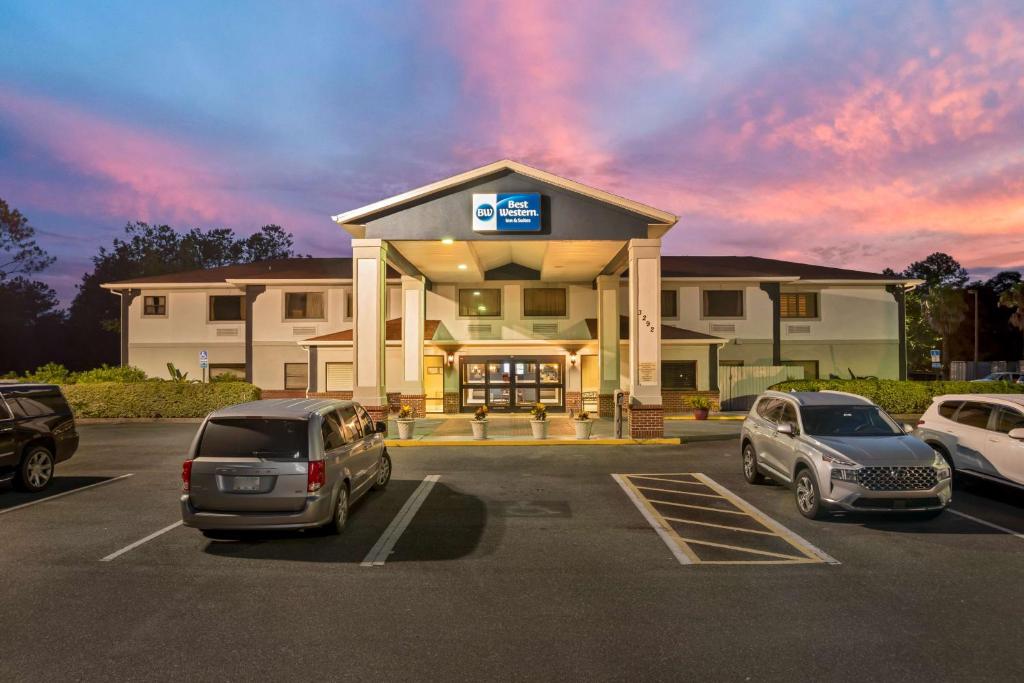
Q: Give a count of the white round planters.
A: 4